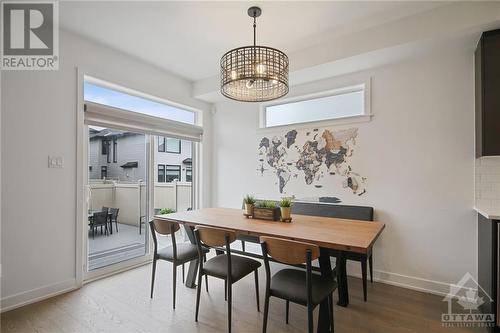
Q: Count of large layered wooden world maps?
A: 1